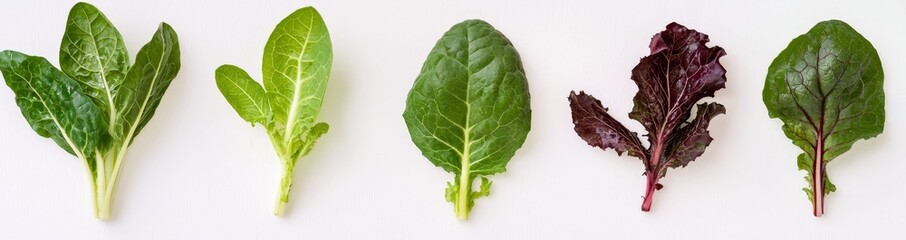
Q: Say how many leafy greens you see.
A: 5